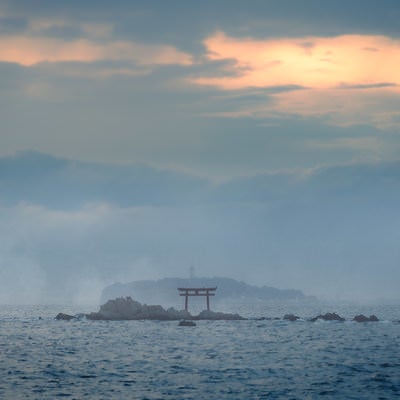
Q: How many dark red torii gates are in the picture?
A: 1